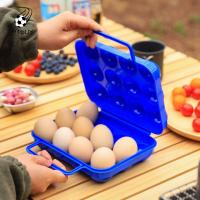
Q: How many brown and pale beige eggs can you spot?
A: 9